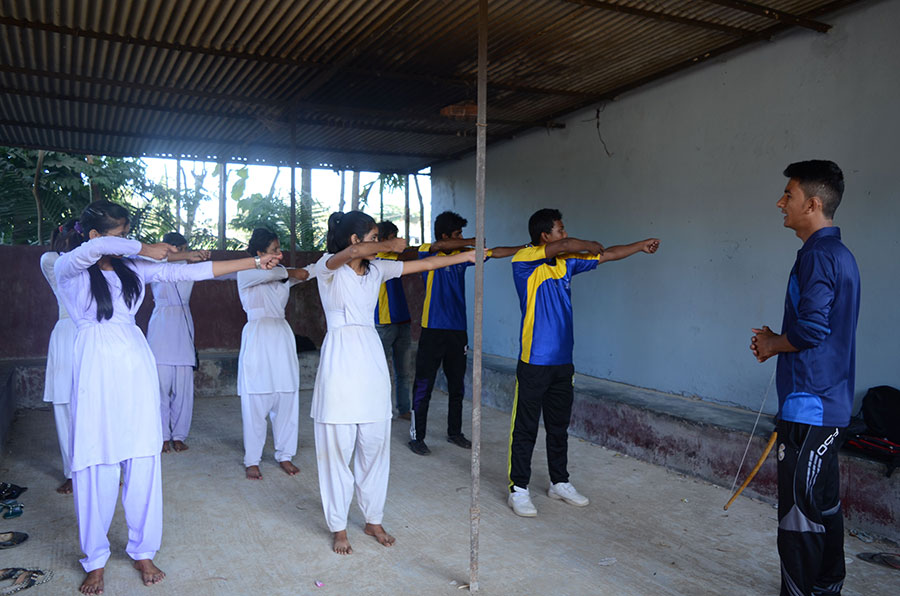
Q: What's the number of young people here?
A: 9